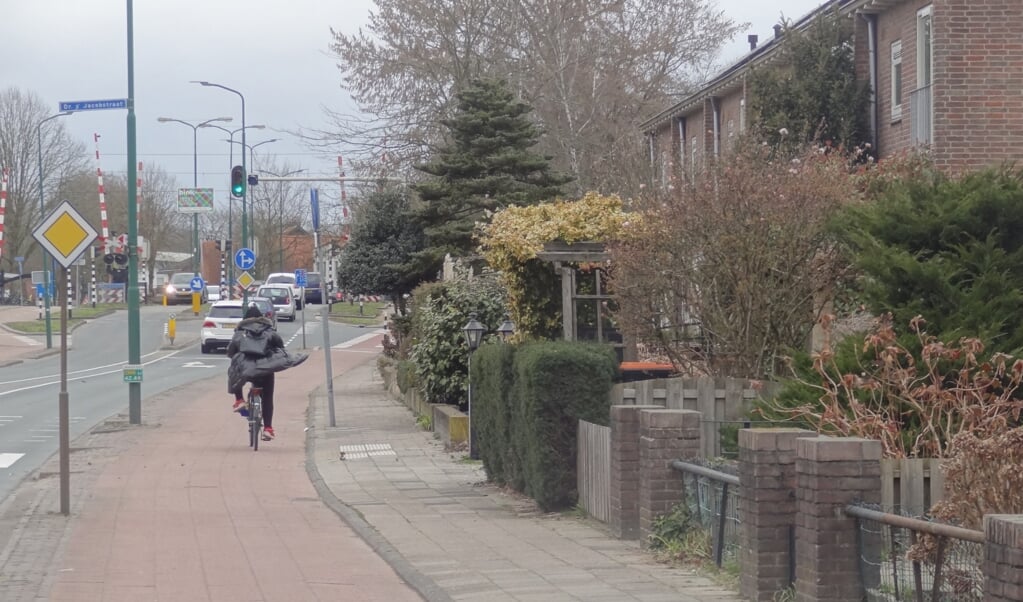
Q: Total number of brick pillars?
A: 5